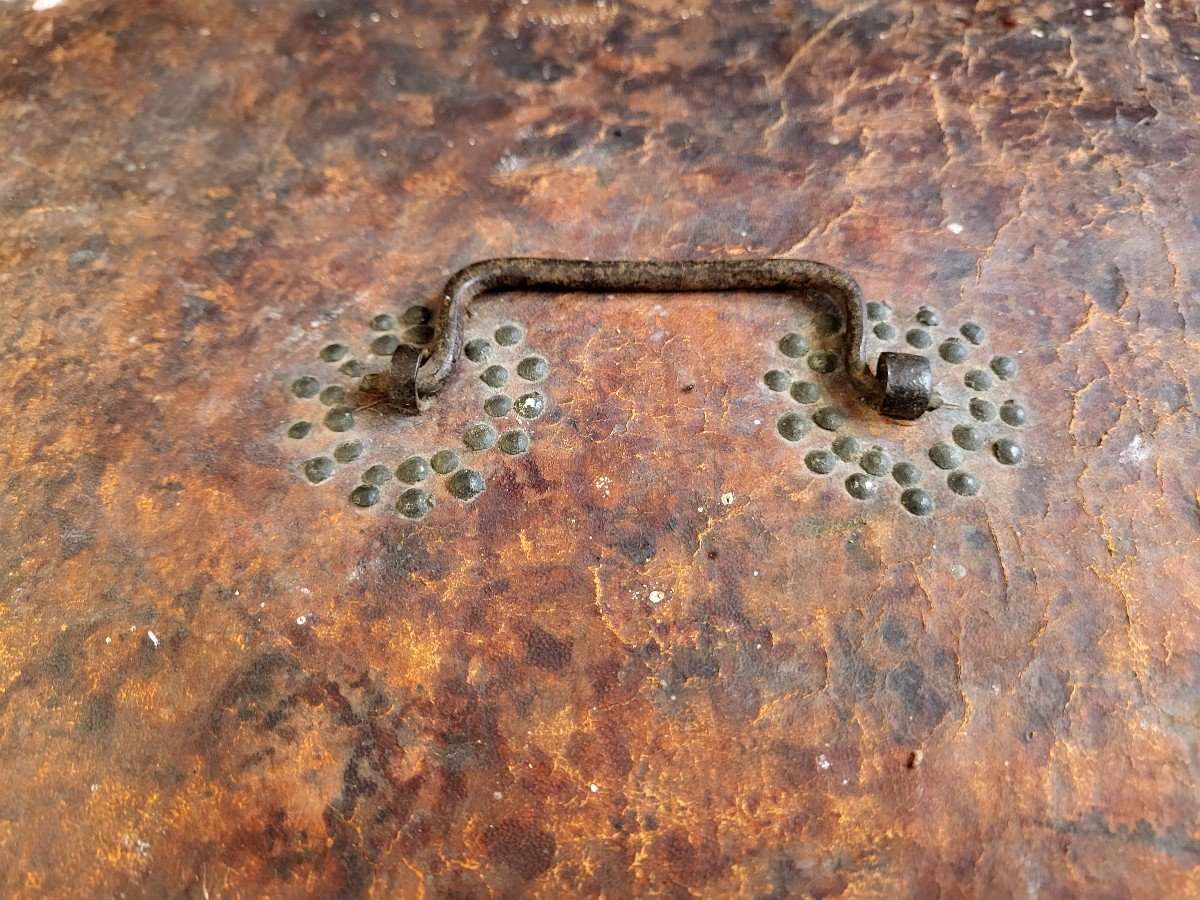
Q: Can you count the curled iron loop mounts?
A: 2